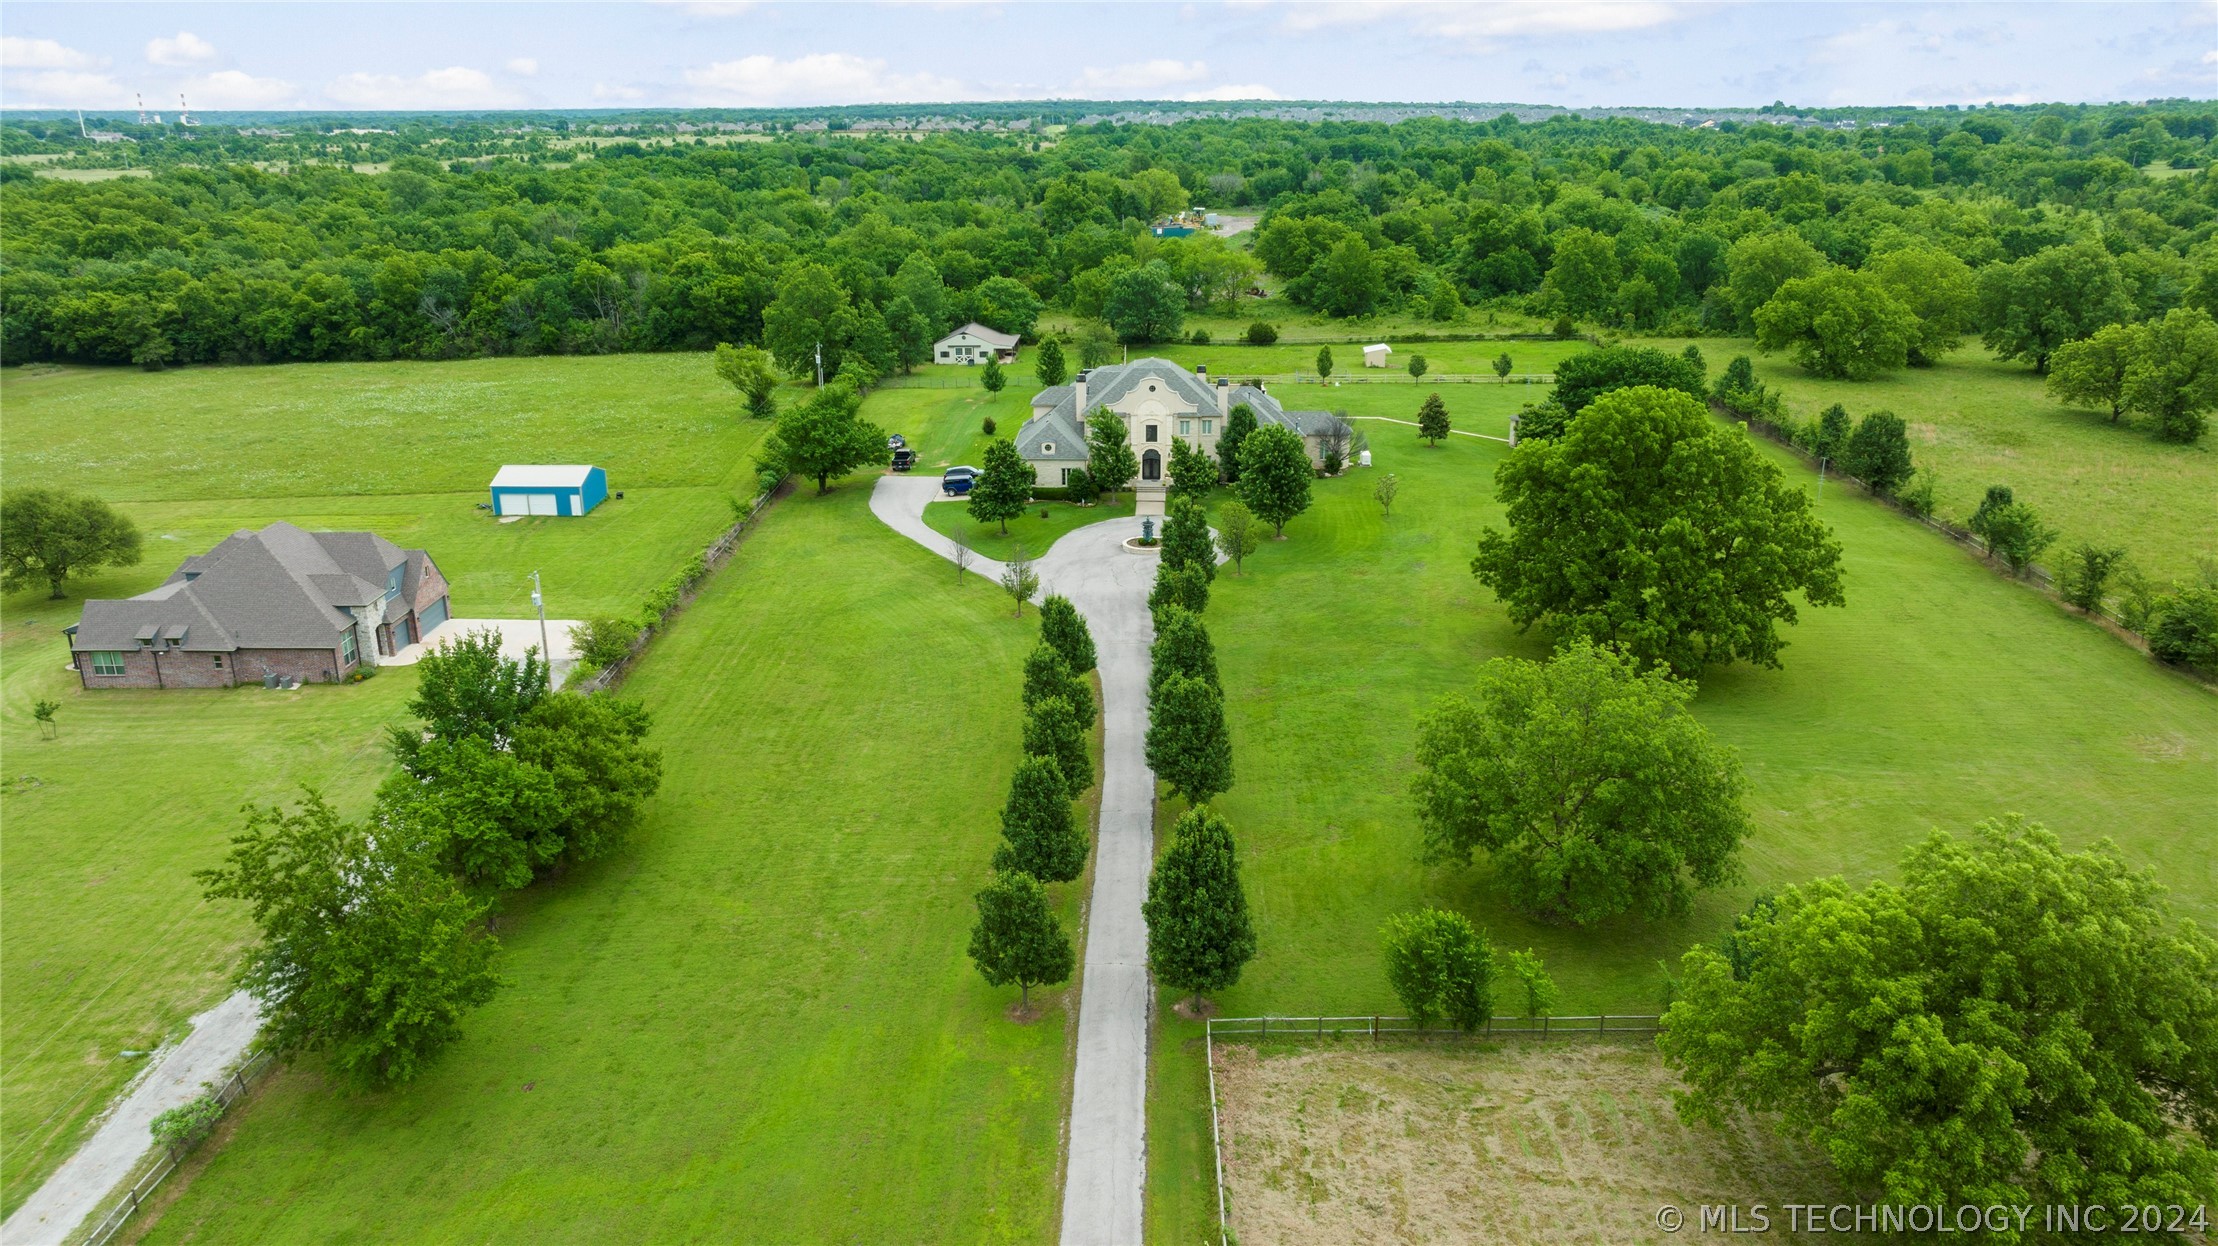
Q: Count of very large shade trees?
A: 3